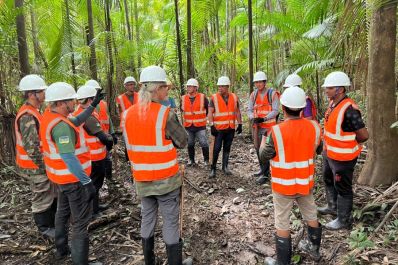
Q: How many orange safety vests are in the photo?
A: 12